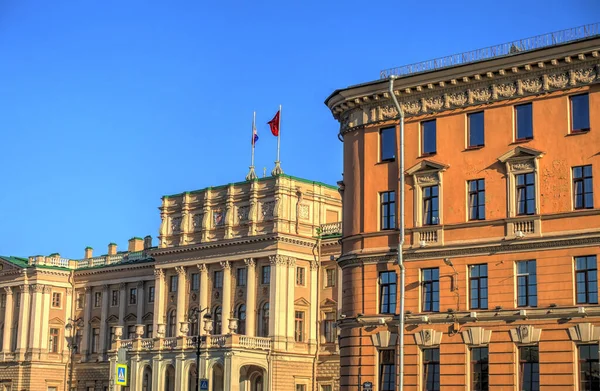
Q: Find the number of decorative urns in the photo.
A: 6